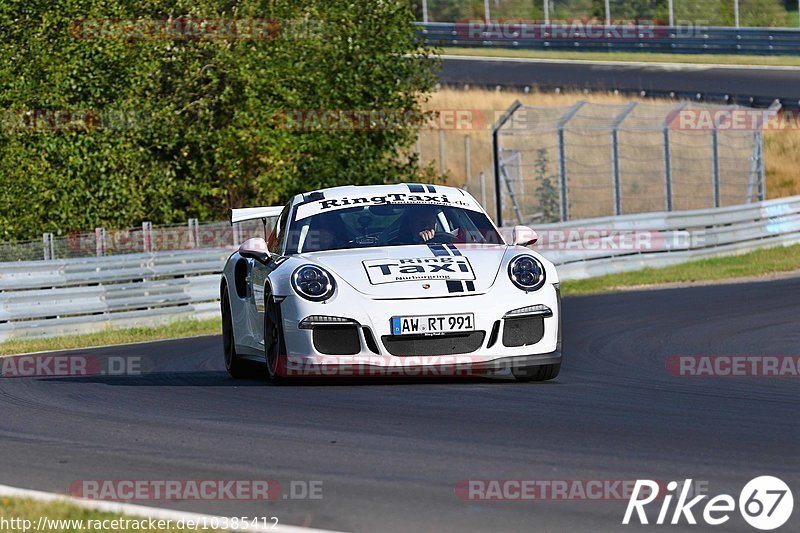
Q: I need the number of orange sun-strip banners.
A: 0